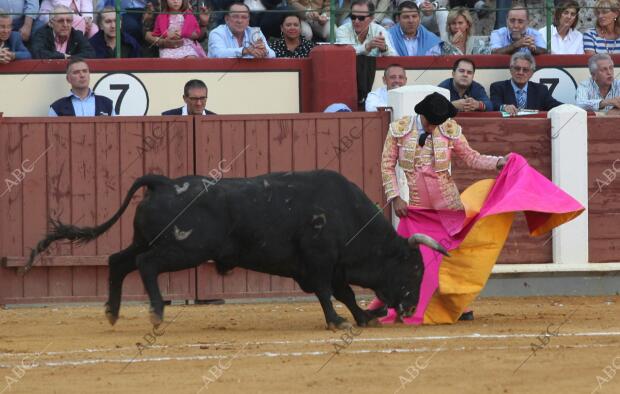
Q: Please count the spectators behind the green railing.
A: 12